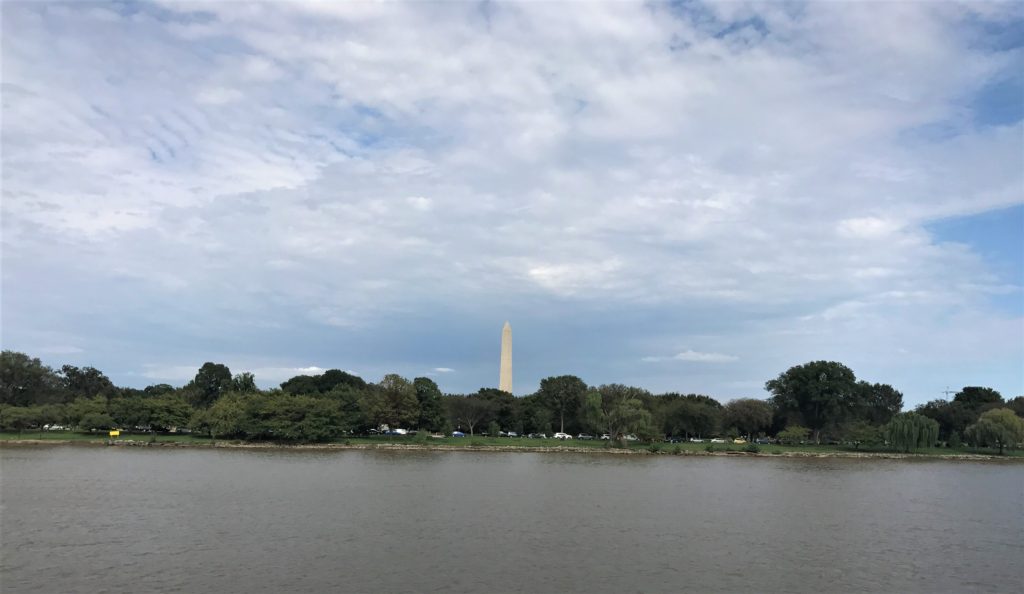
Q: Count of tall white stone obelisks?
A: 1